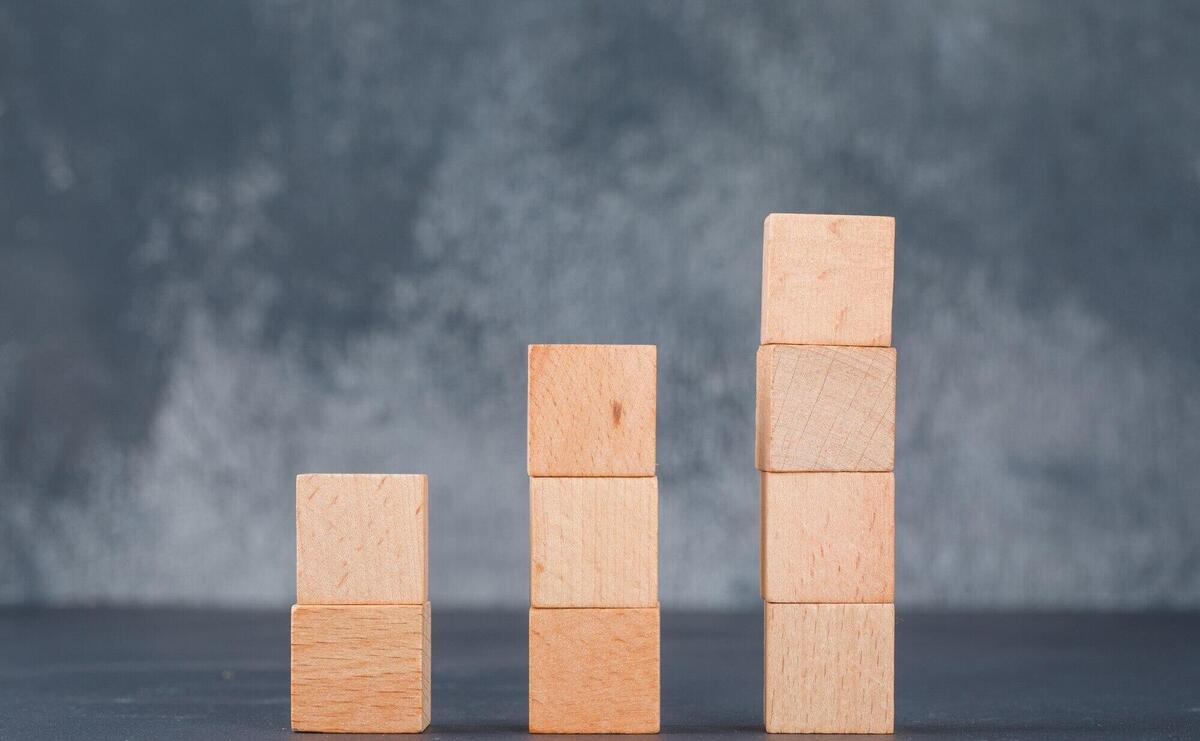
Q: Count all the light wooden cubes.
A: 9